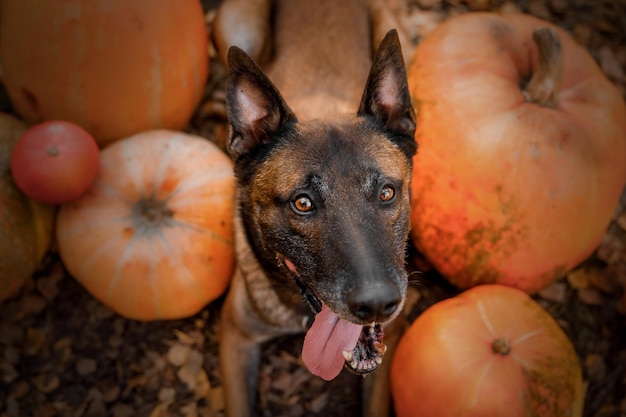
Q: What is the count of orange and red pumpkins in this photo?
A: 5